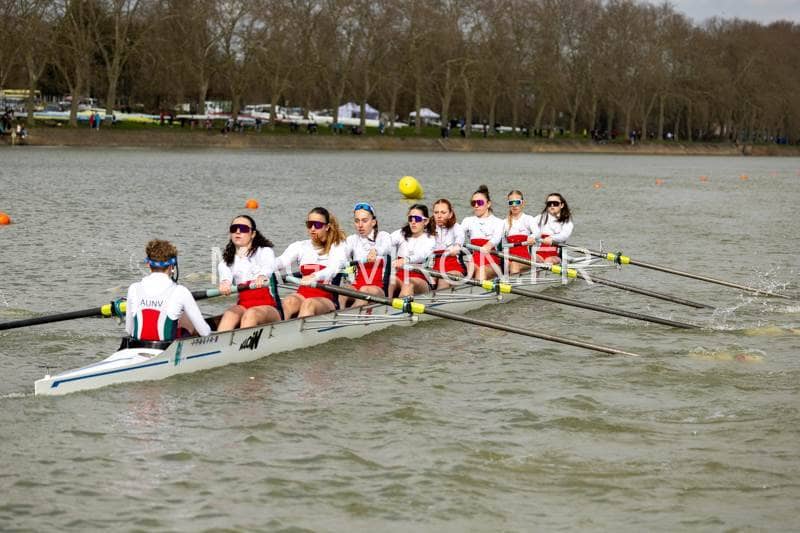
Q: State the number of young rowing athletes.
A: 9